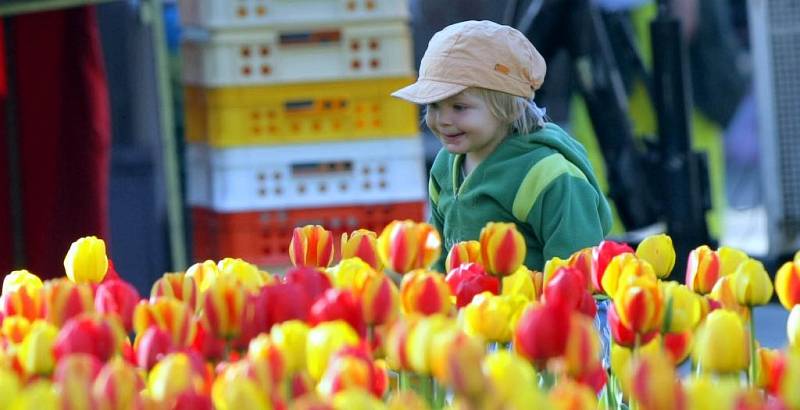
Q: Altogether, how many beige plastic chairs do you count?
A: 0